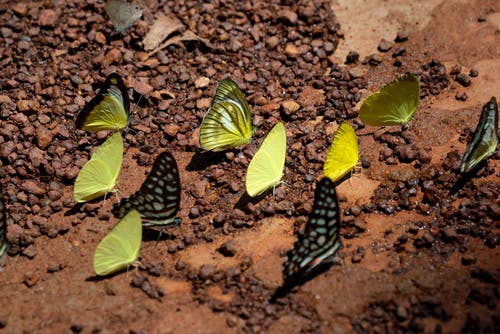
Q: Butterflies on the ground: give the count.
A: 12